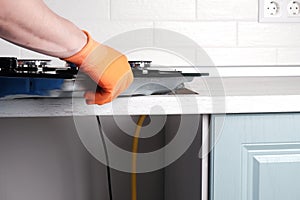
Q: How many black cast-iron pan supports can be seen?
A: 0